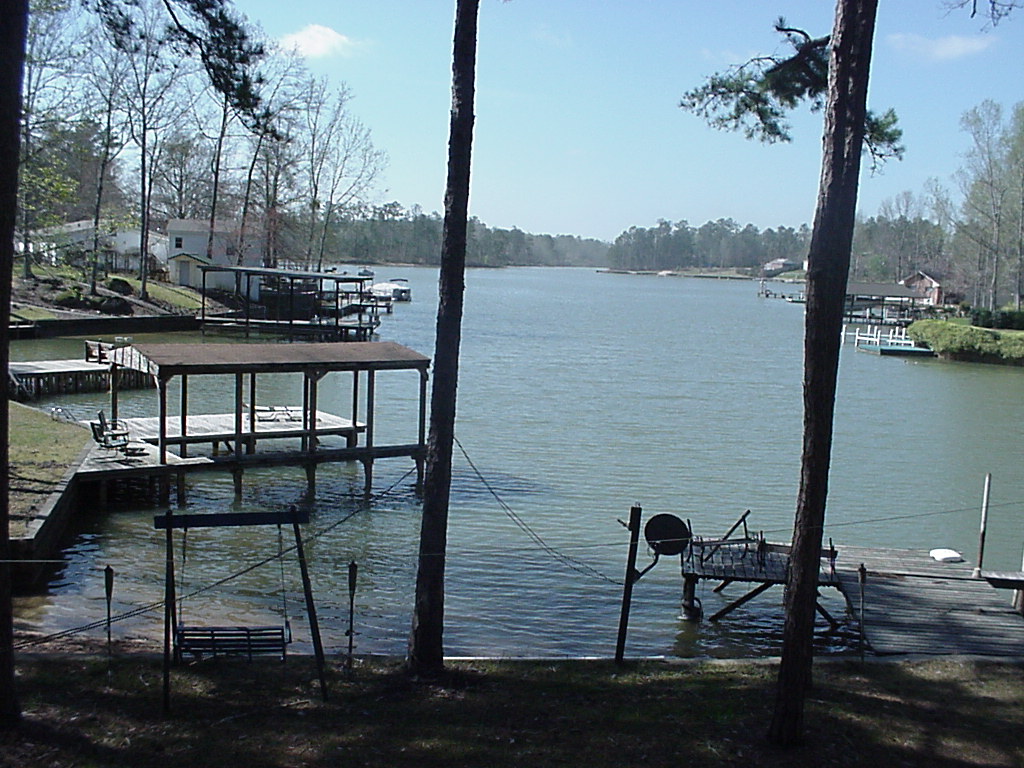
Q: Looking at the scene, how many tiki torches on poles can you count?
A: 3